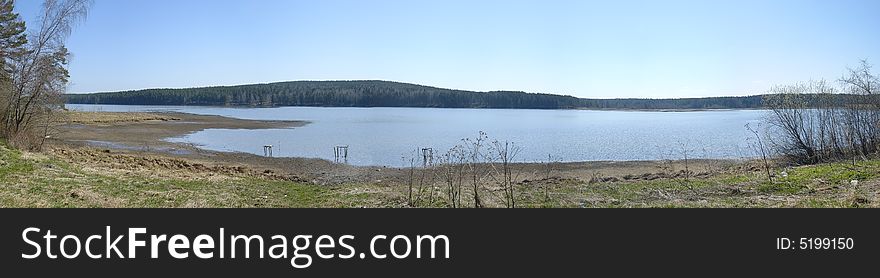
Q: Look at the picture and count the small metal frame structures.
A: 3